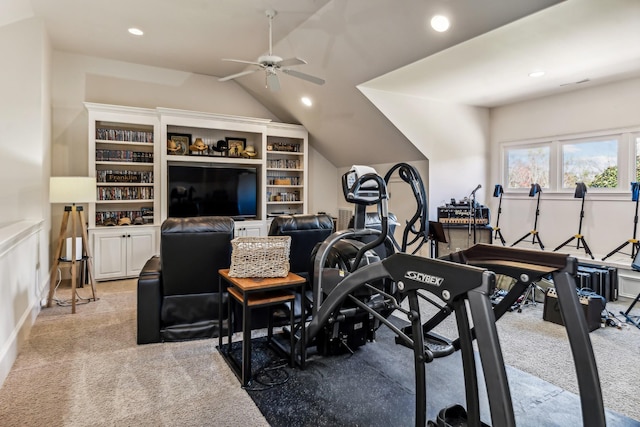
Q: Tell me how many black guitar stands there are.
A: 4